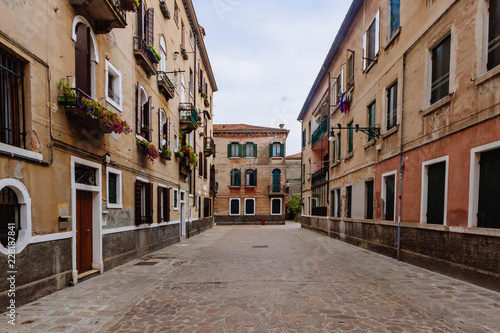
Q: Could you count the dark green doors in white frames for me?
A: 3